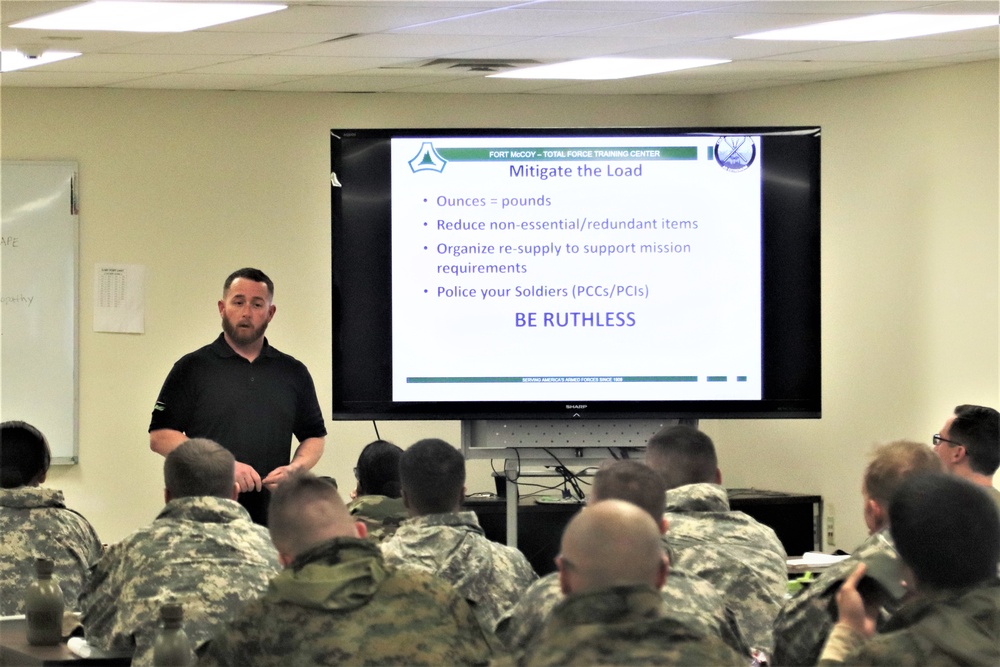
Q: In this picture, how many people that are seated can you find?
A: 11